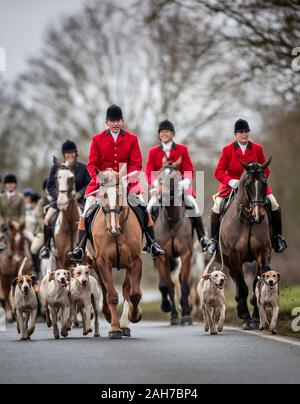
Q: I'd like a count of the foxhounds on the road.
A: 5